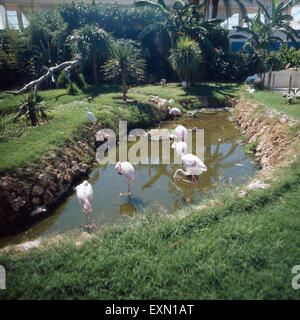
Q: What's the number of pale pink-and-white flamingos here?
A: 6